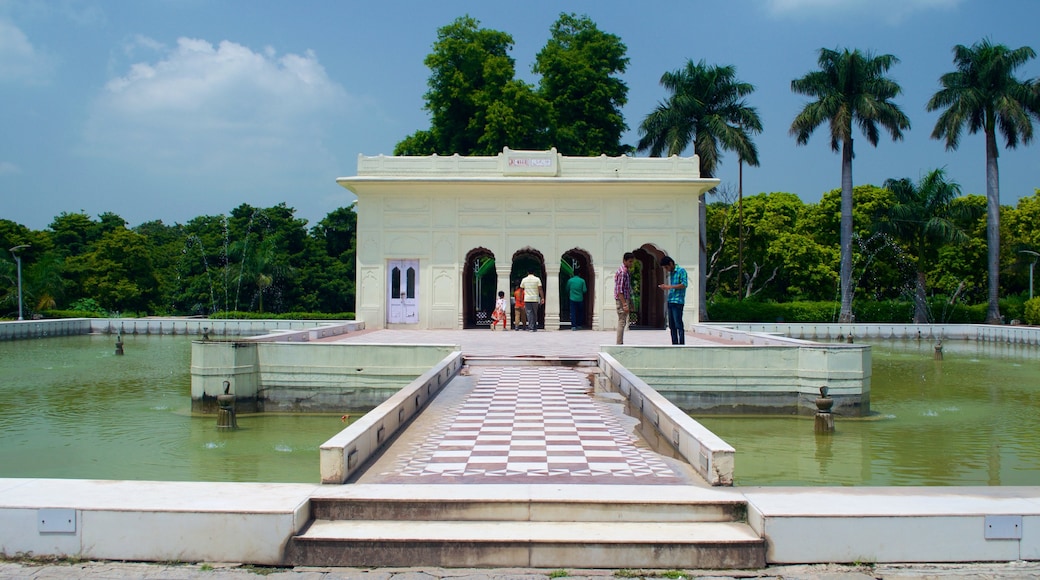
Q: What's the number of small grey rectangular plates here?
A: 2